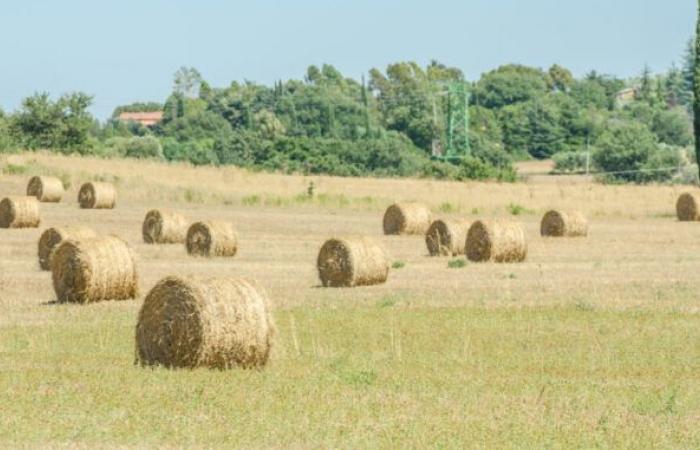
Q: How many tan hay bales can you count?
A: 14